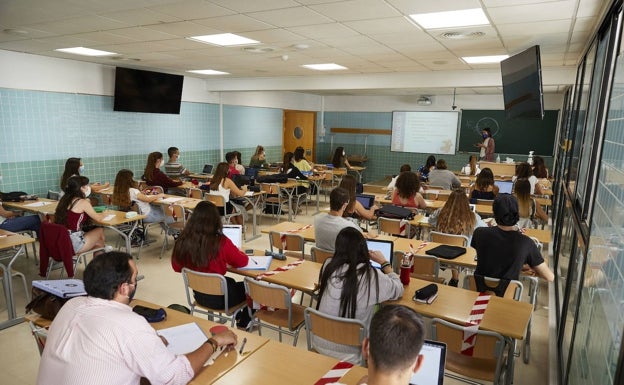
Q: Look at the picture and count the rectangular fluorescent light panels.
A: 6